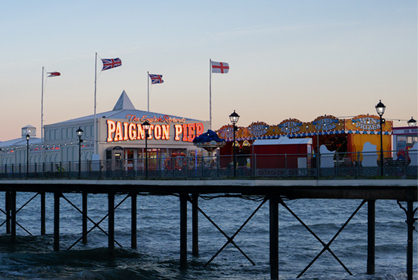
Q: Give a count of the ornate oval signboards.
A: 5